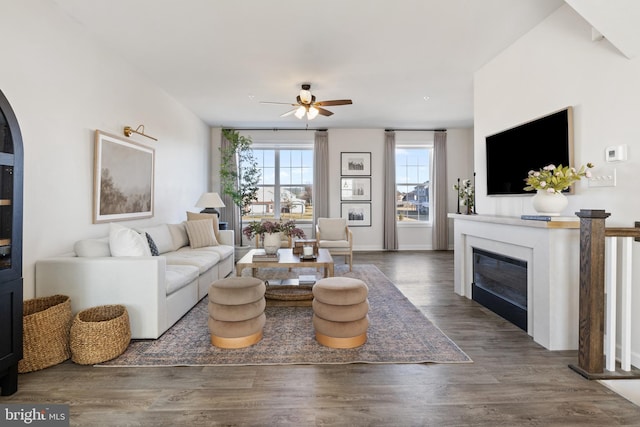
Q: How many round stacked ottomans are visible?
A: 2